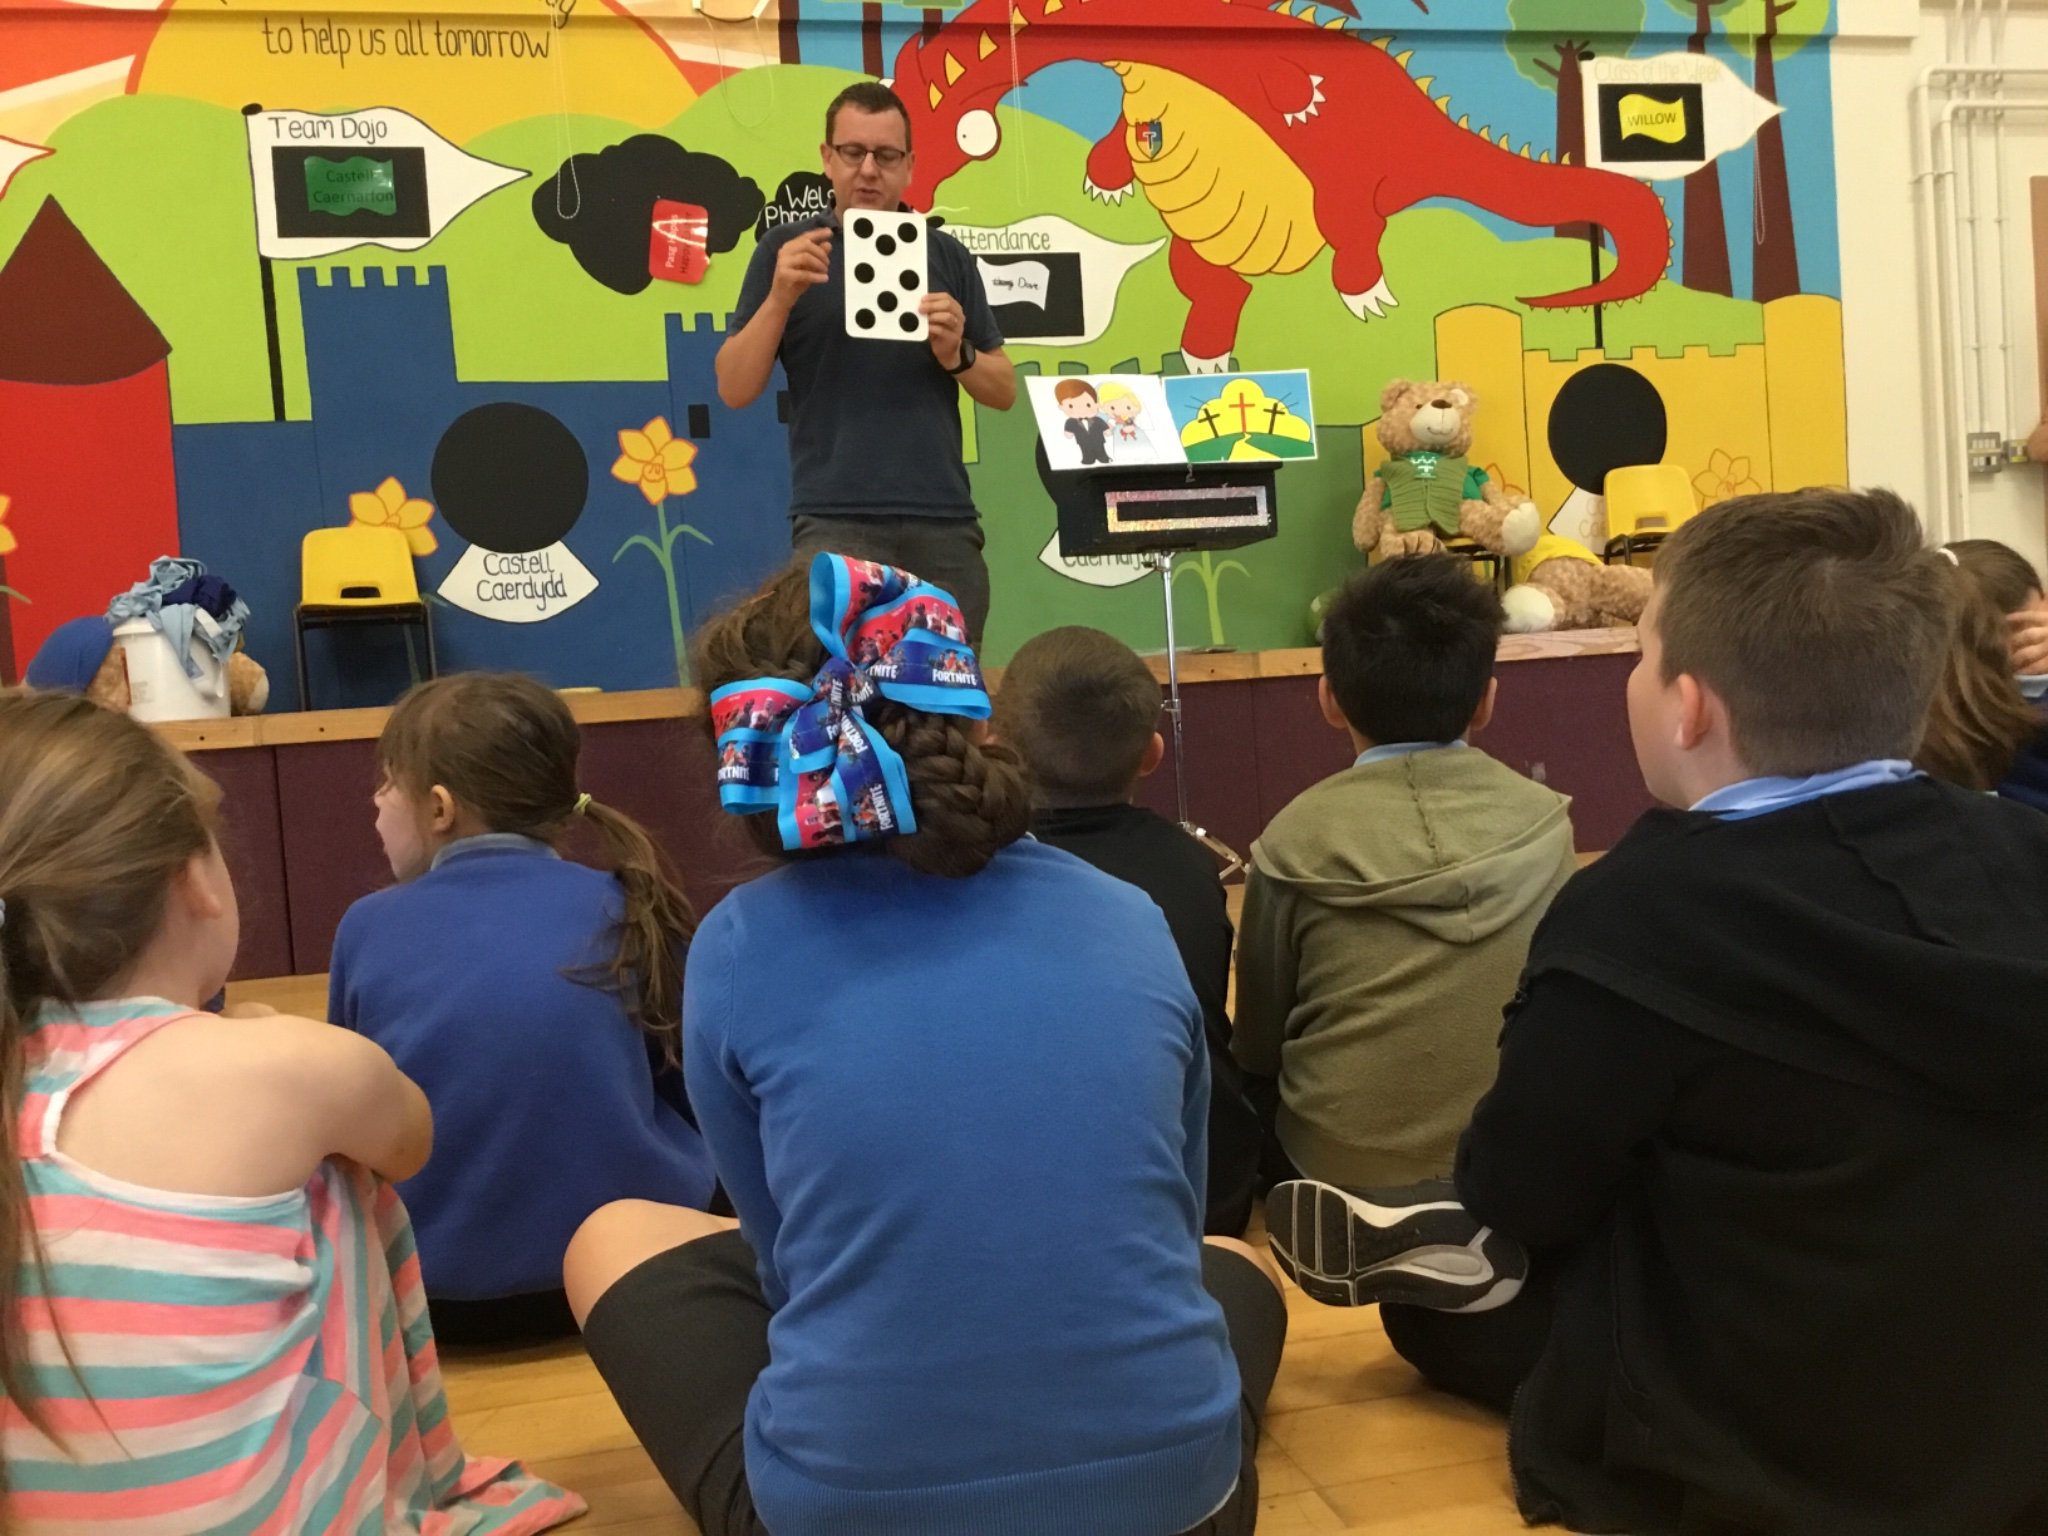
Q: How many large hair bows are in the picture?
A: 1